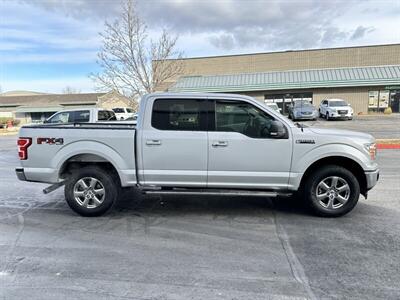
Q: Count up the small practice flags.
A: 0